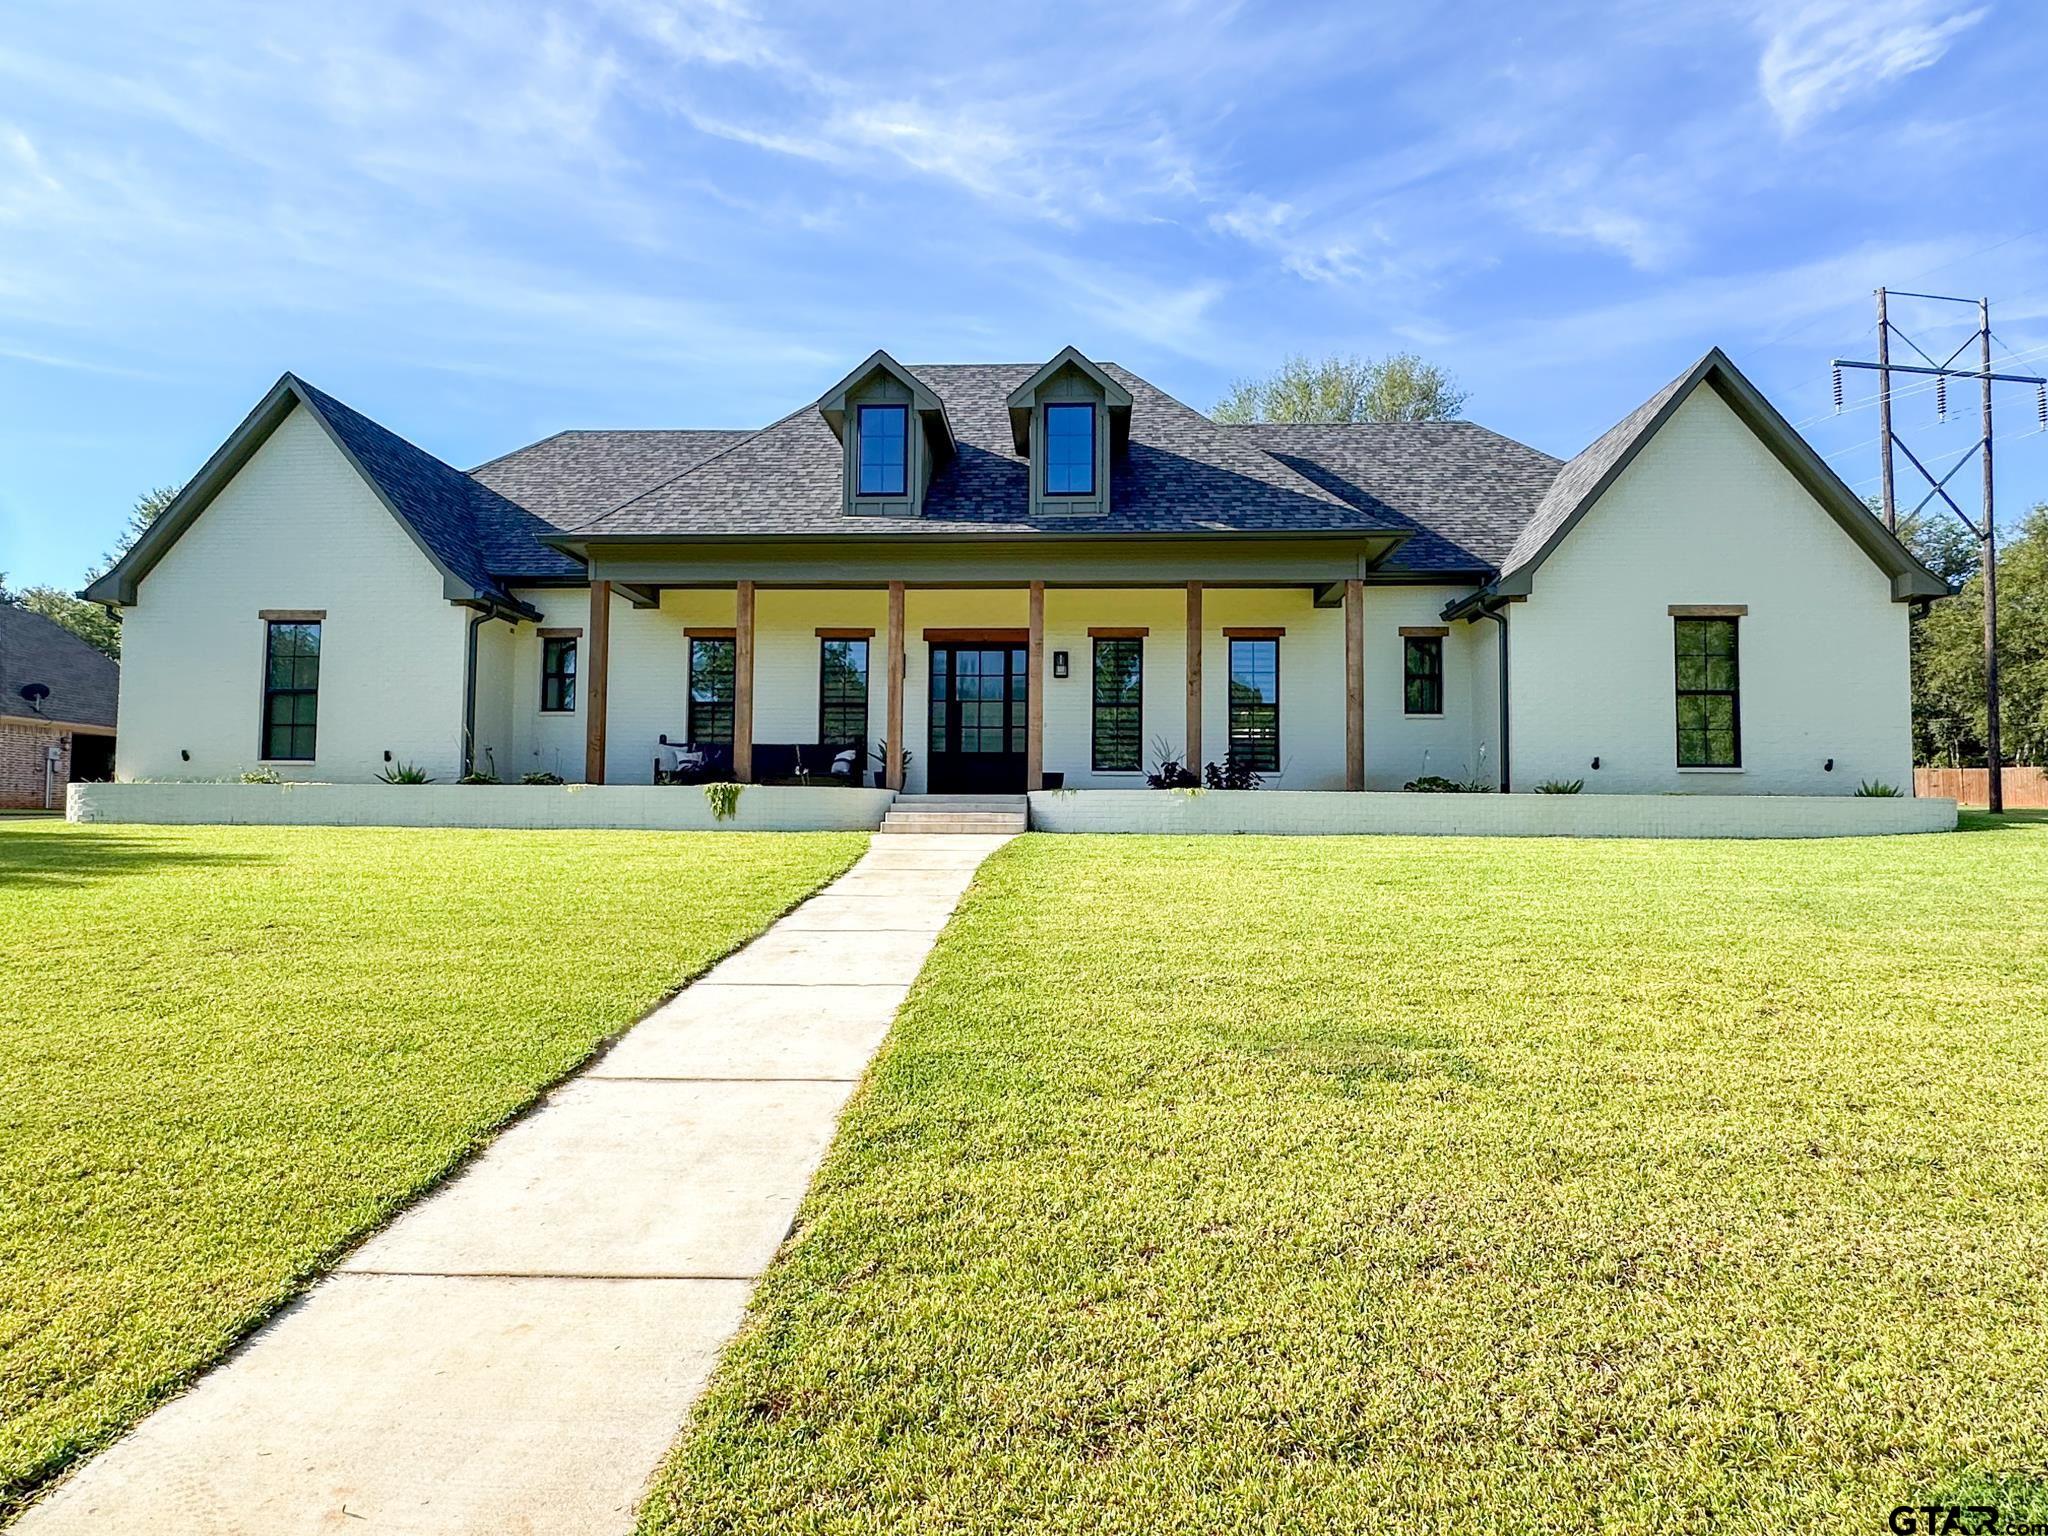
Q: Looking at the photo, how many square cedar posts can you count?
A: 6